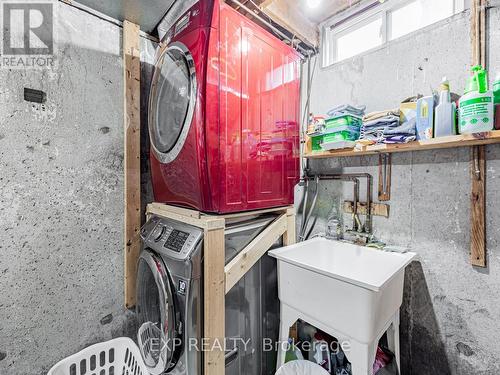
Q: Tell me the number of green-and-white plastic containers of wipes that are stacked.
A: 2